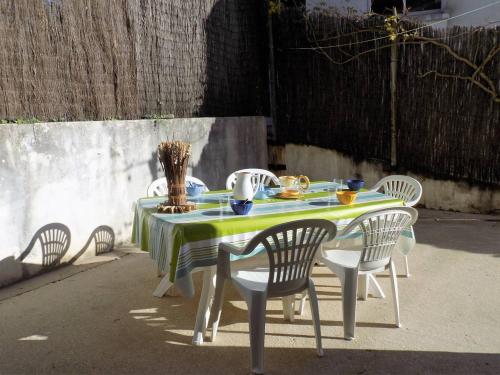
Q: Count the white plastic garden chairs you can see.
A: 5